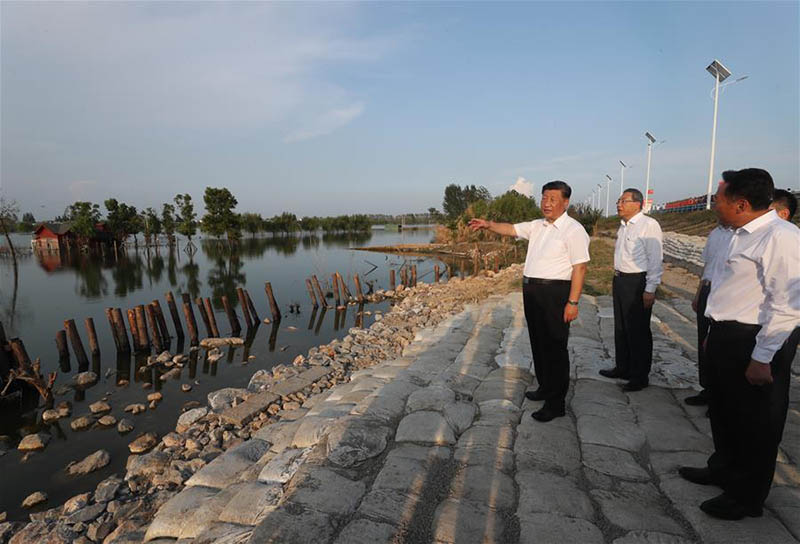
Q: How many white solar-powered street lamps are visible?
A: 6